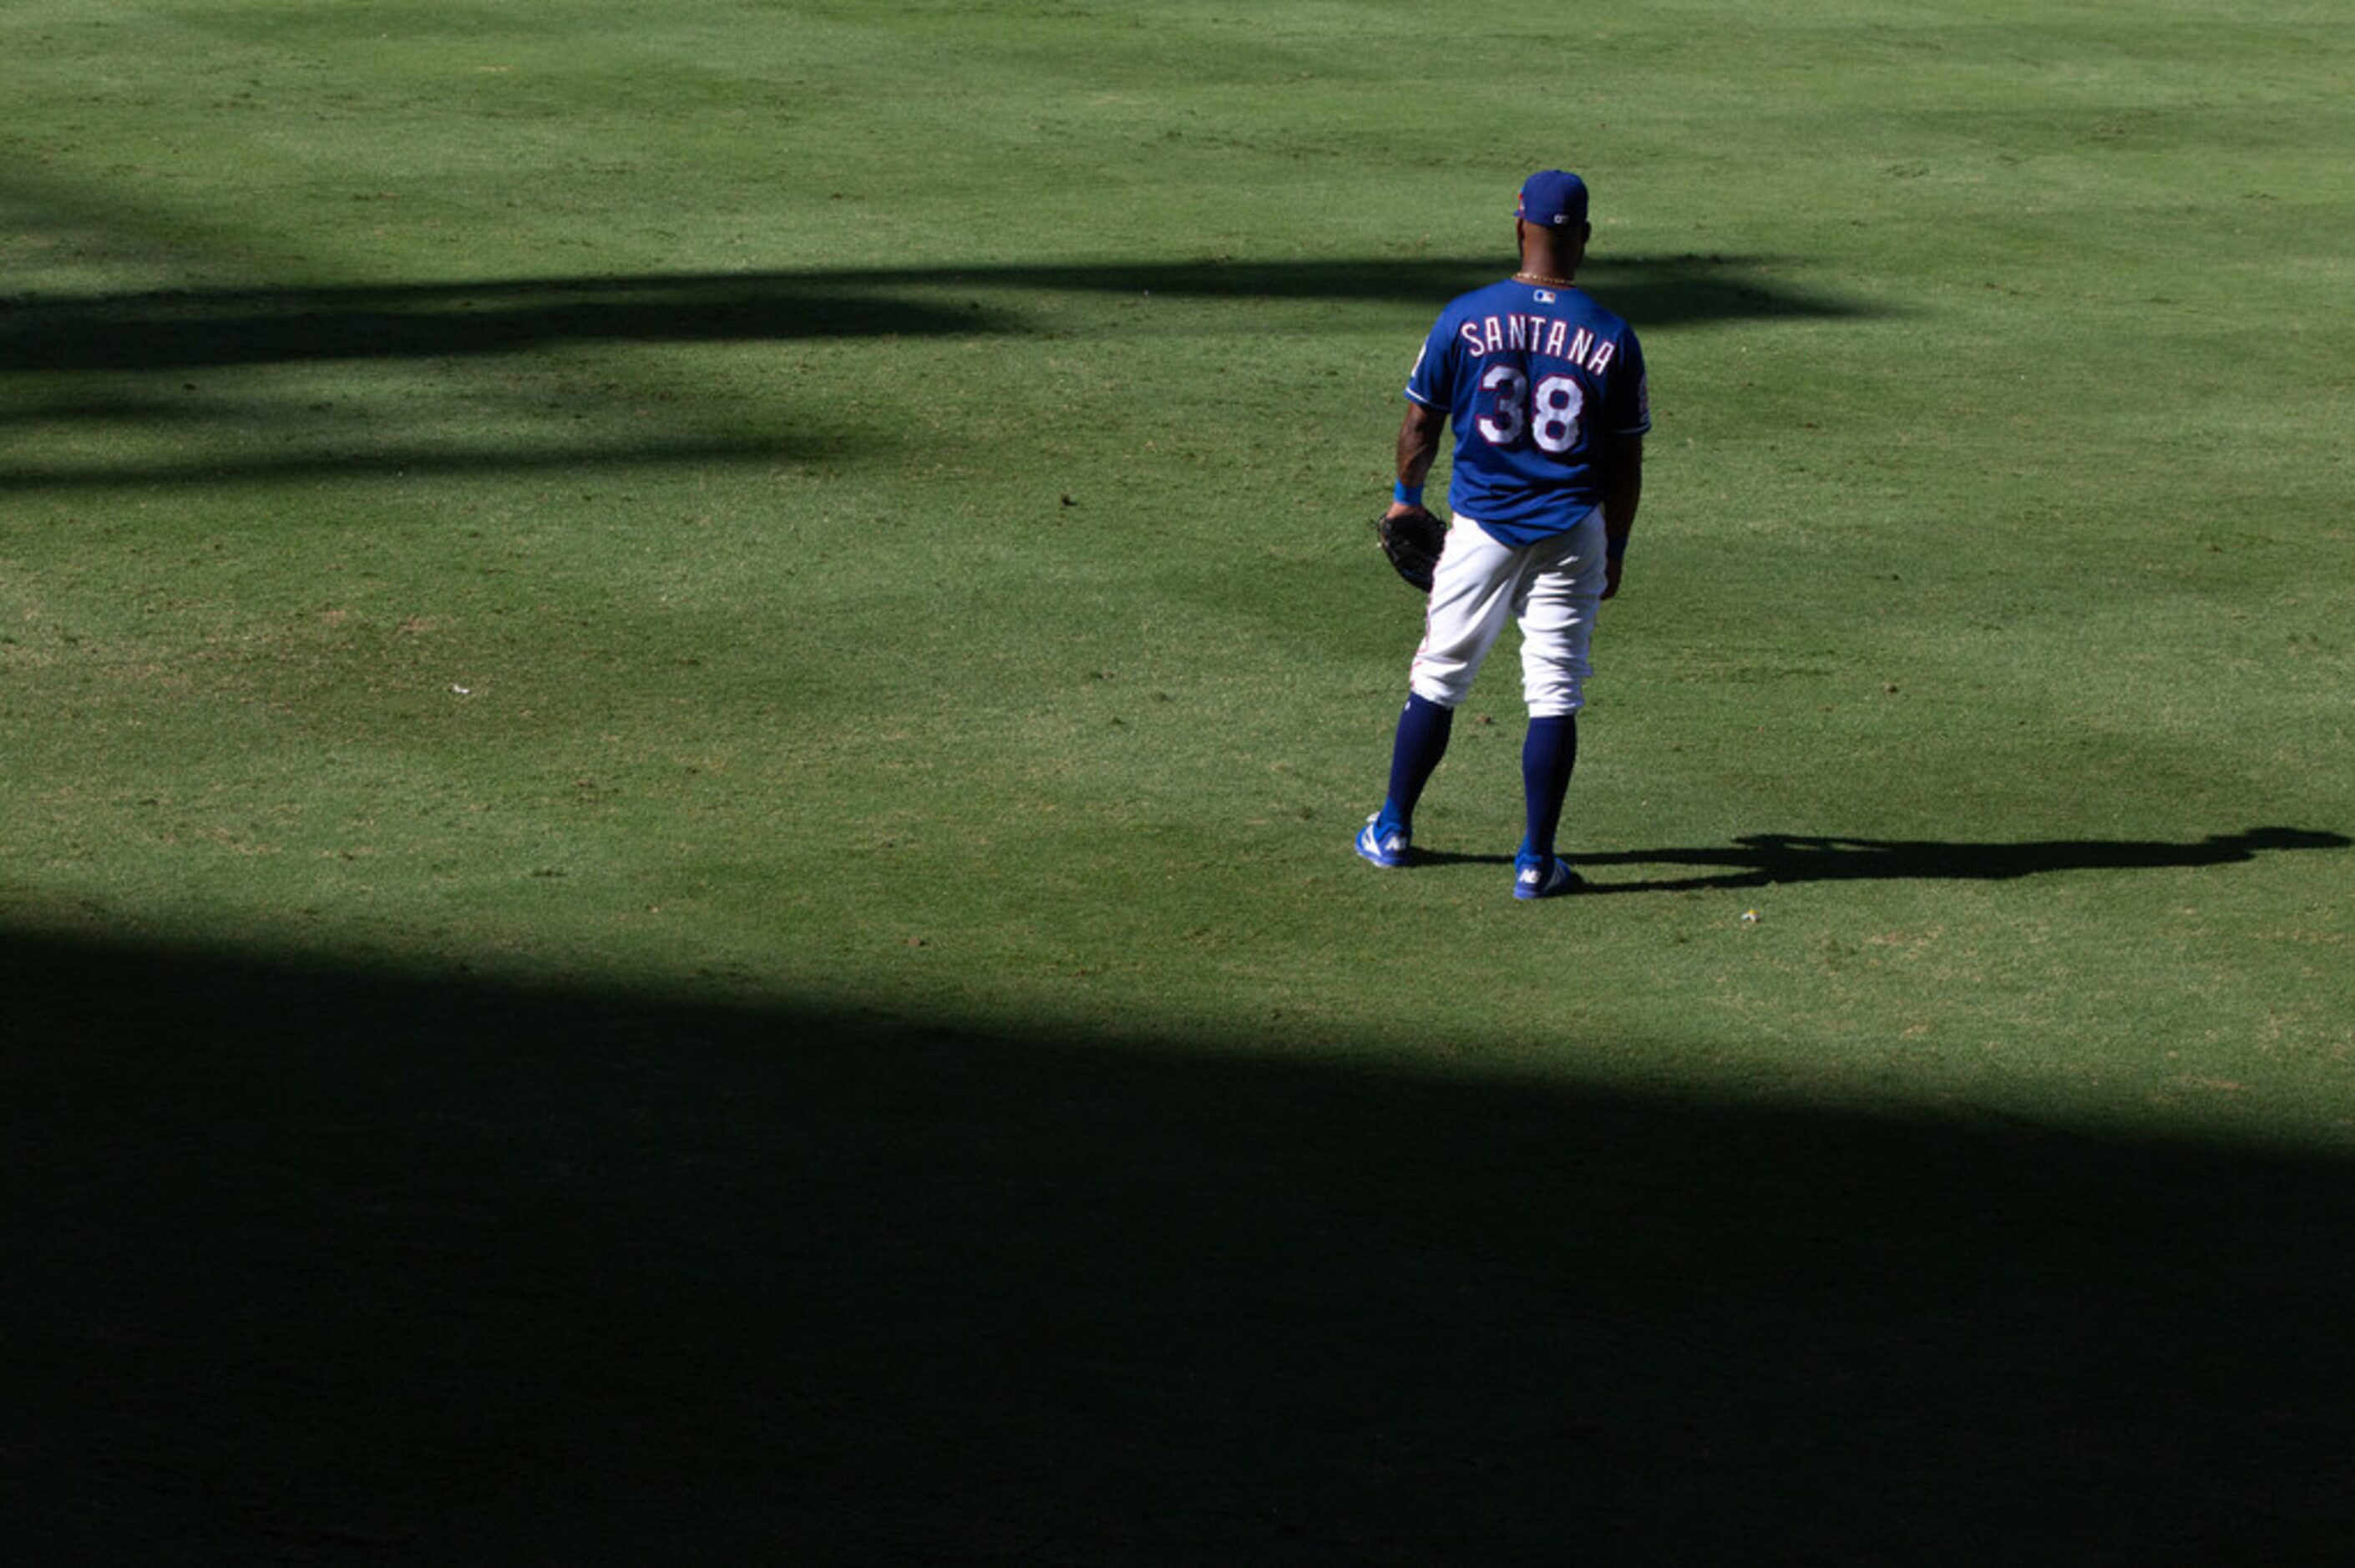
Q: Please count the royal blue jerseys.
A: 1